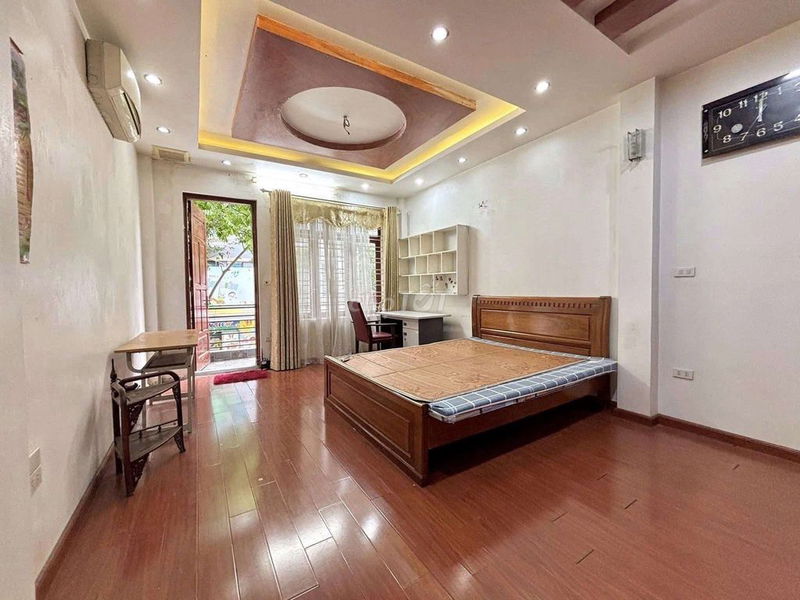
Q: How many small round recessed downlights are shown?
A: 10